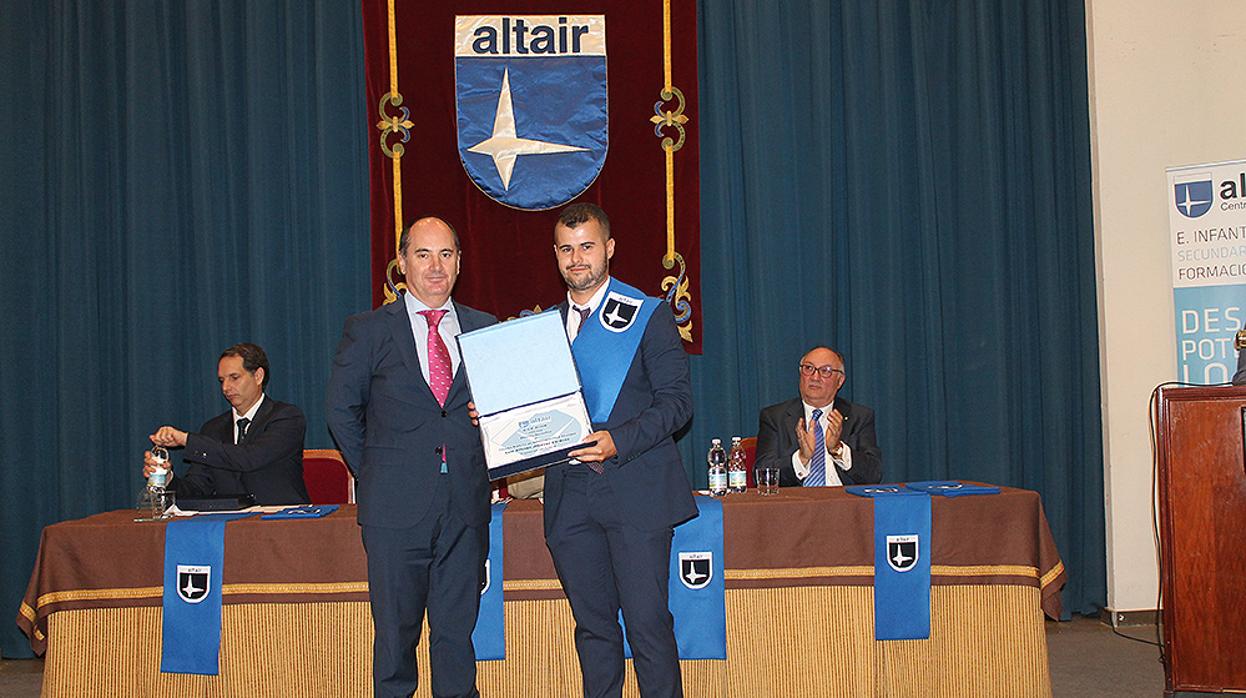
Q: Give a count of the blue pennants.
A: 4